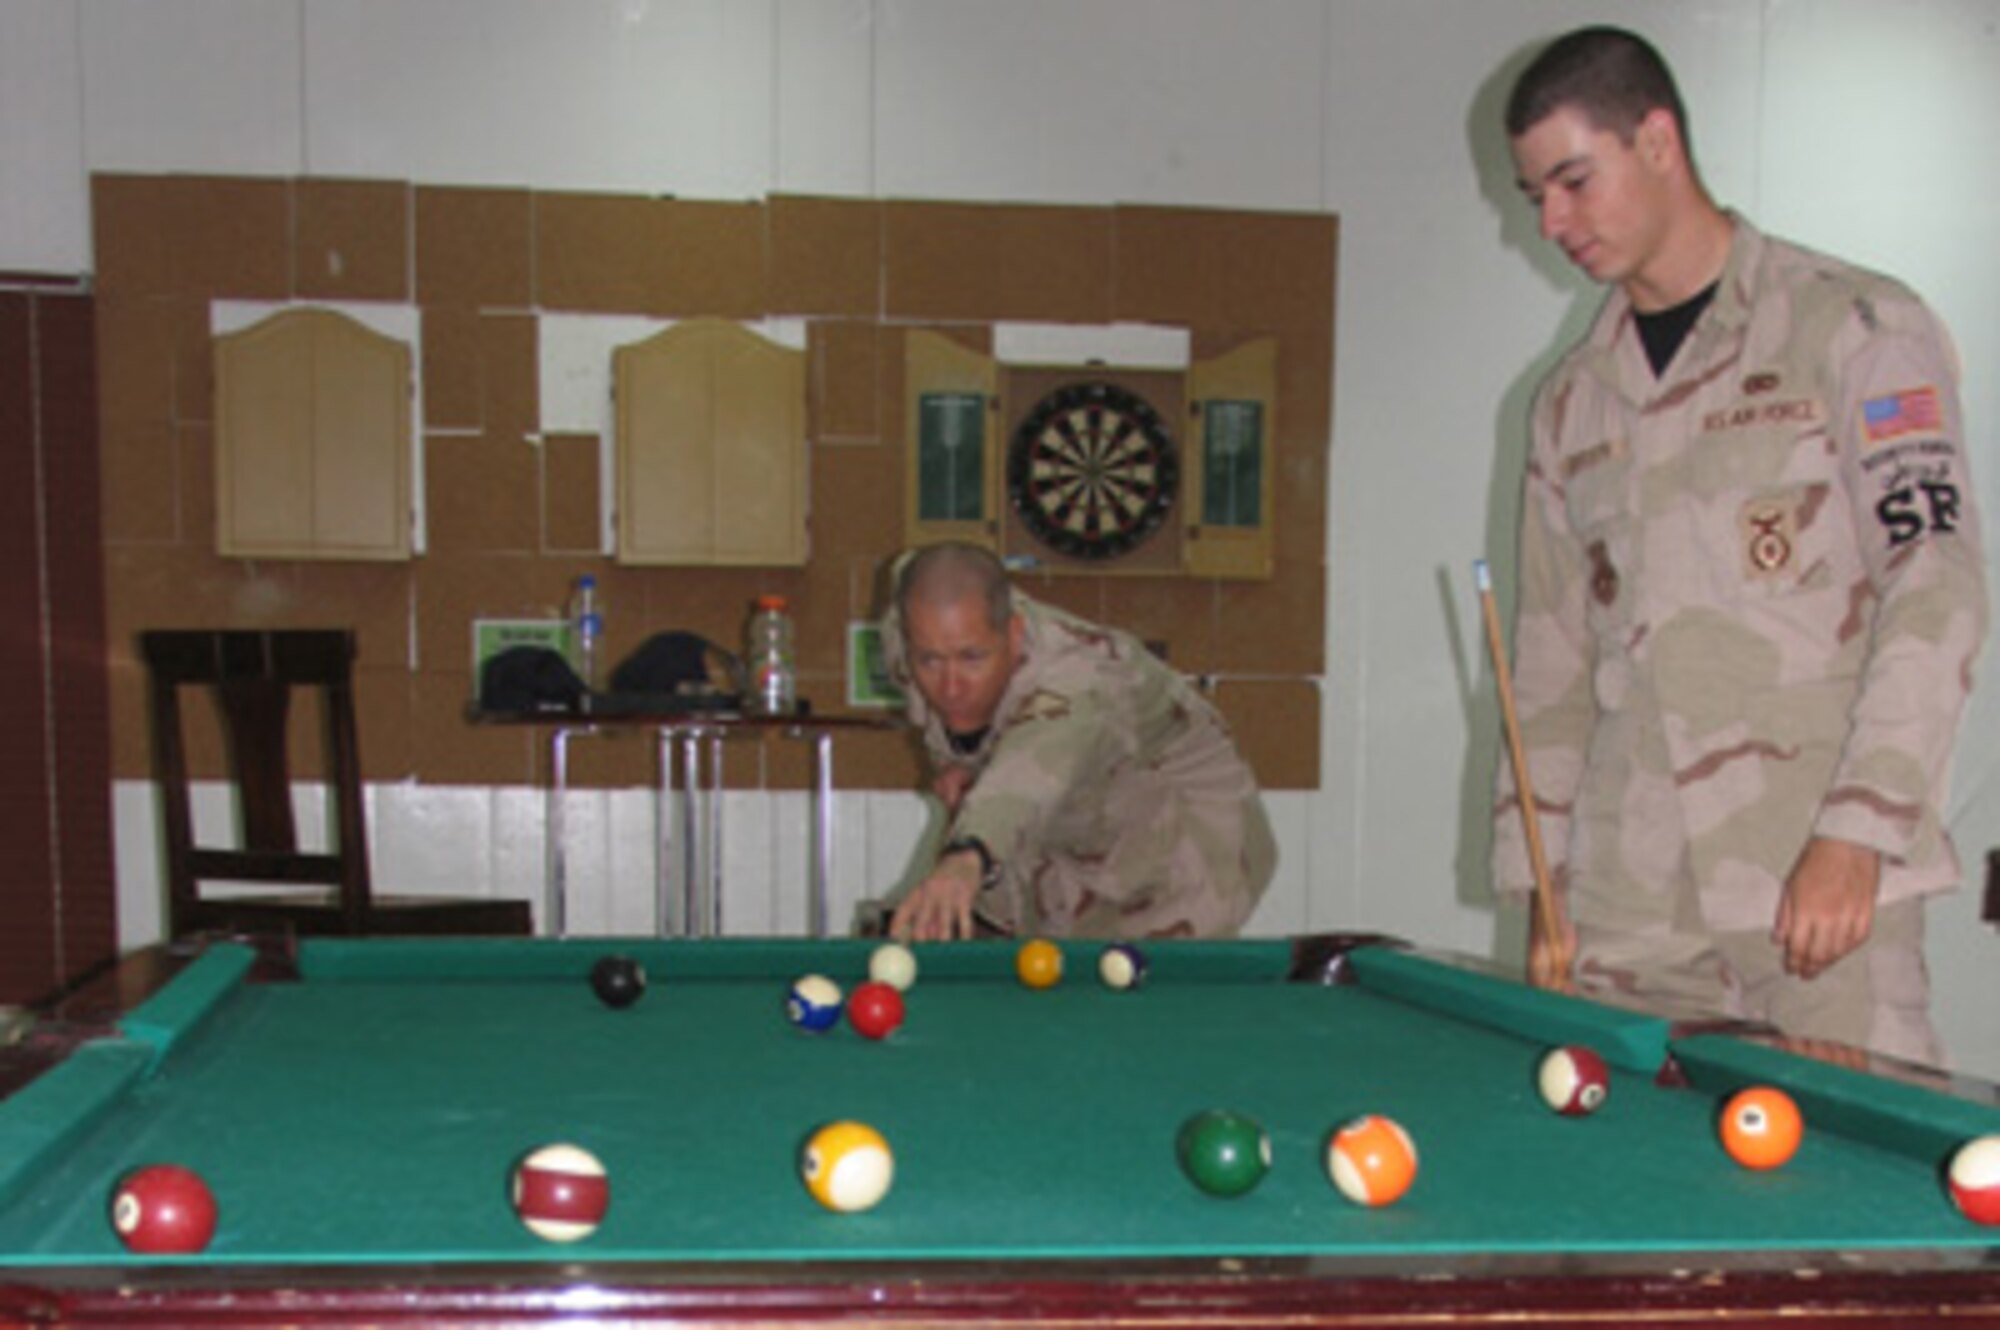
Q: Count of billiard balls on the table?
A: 14